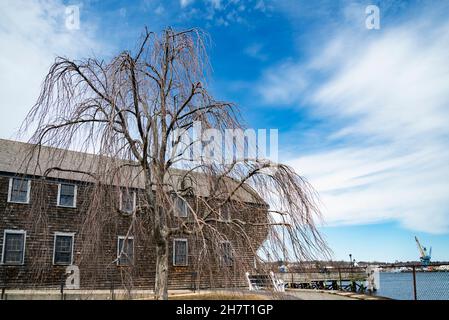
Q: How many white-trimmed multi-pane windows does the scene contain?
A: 10